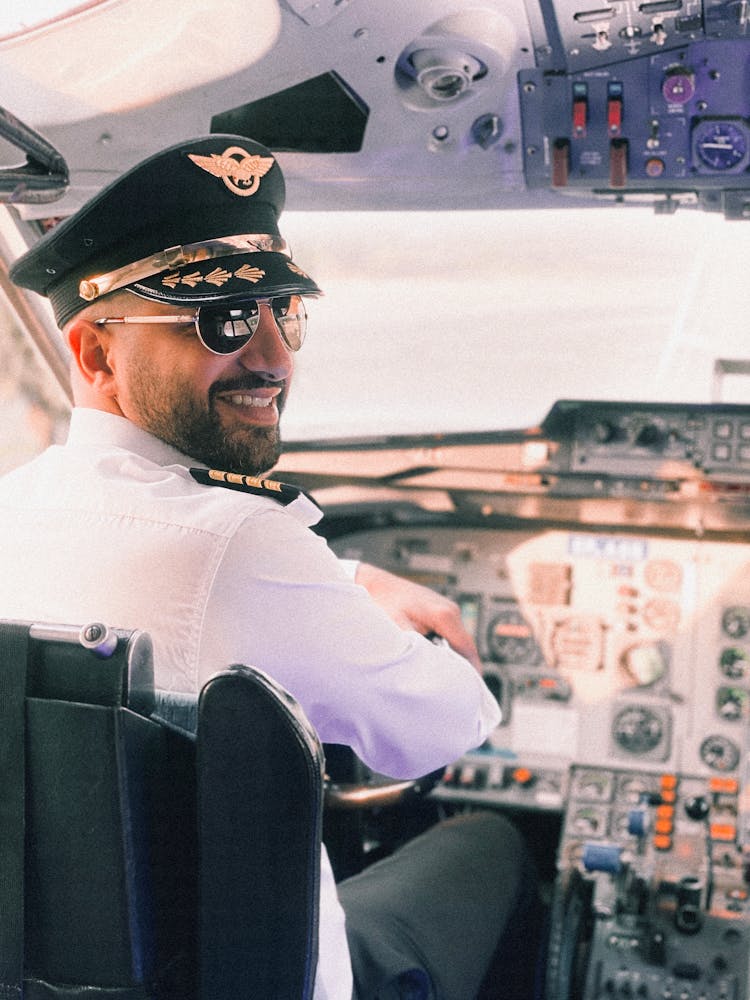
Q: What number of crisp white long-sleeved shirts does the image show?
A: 1